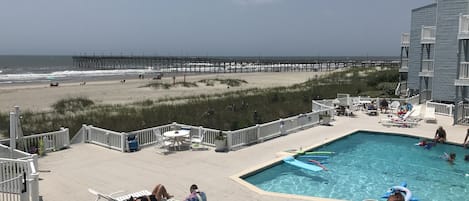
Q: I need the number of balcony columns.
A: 3